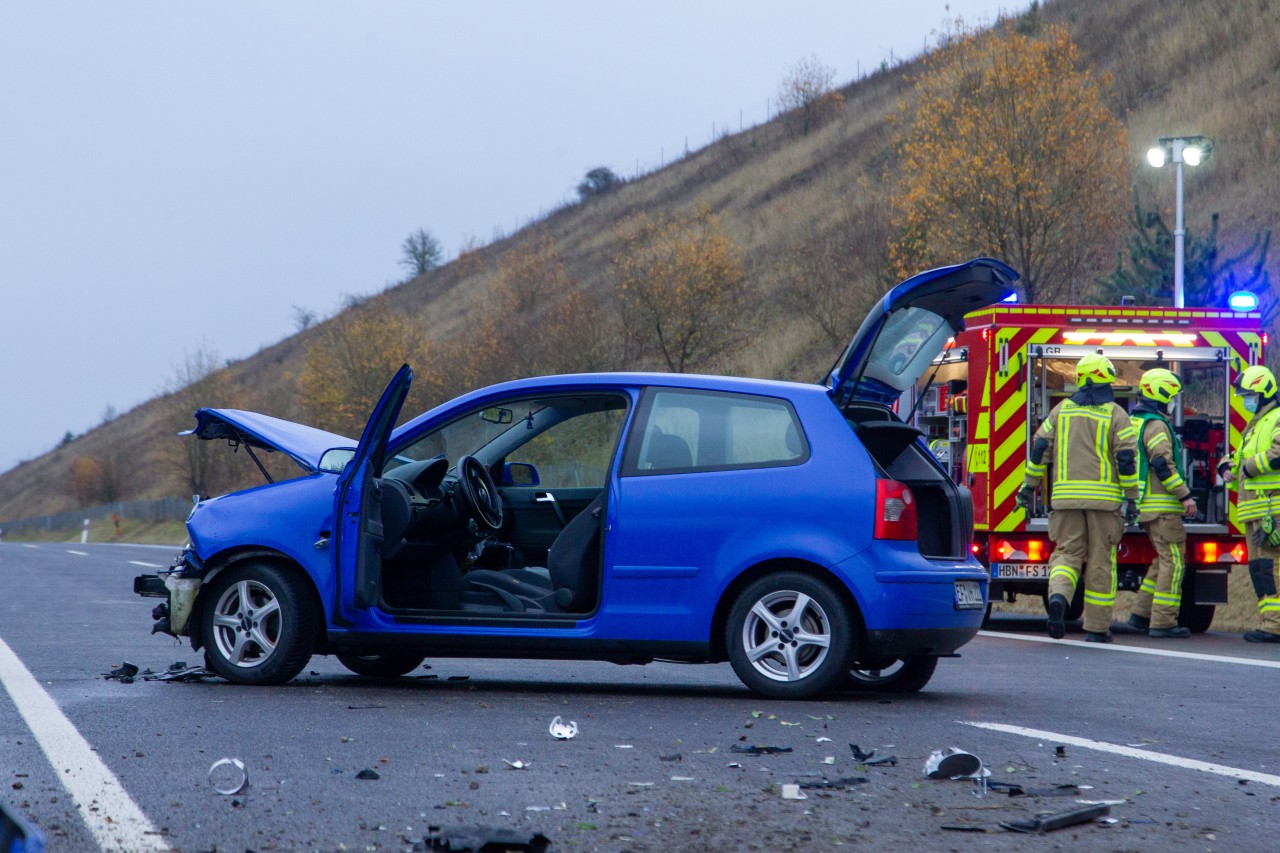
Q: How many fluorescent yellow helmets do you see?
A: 3